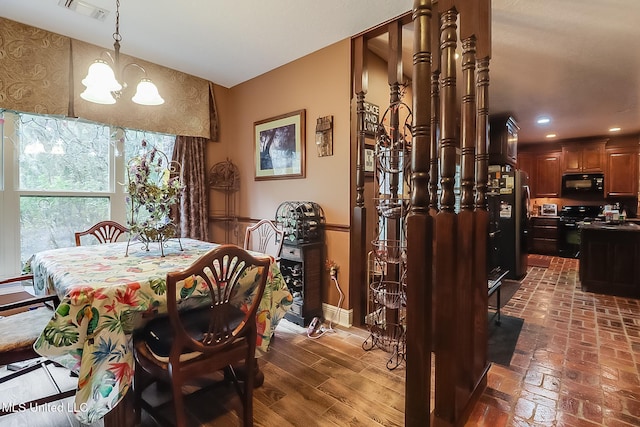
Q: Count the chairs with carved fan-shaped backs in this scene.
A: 3